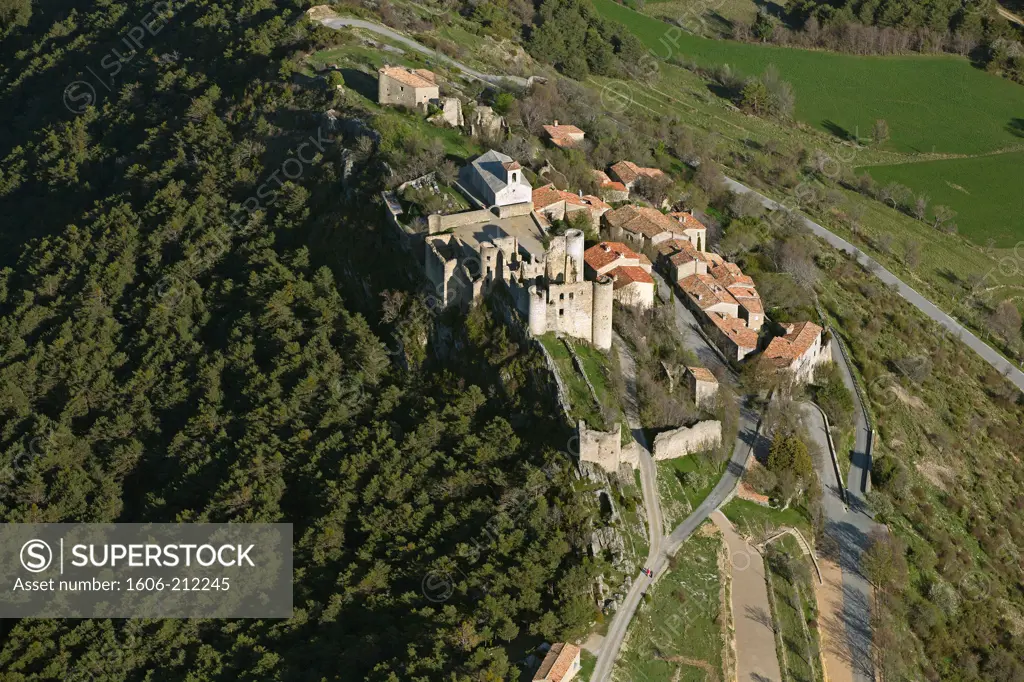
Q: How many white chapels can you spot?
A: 1